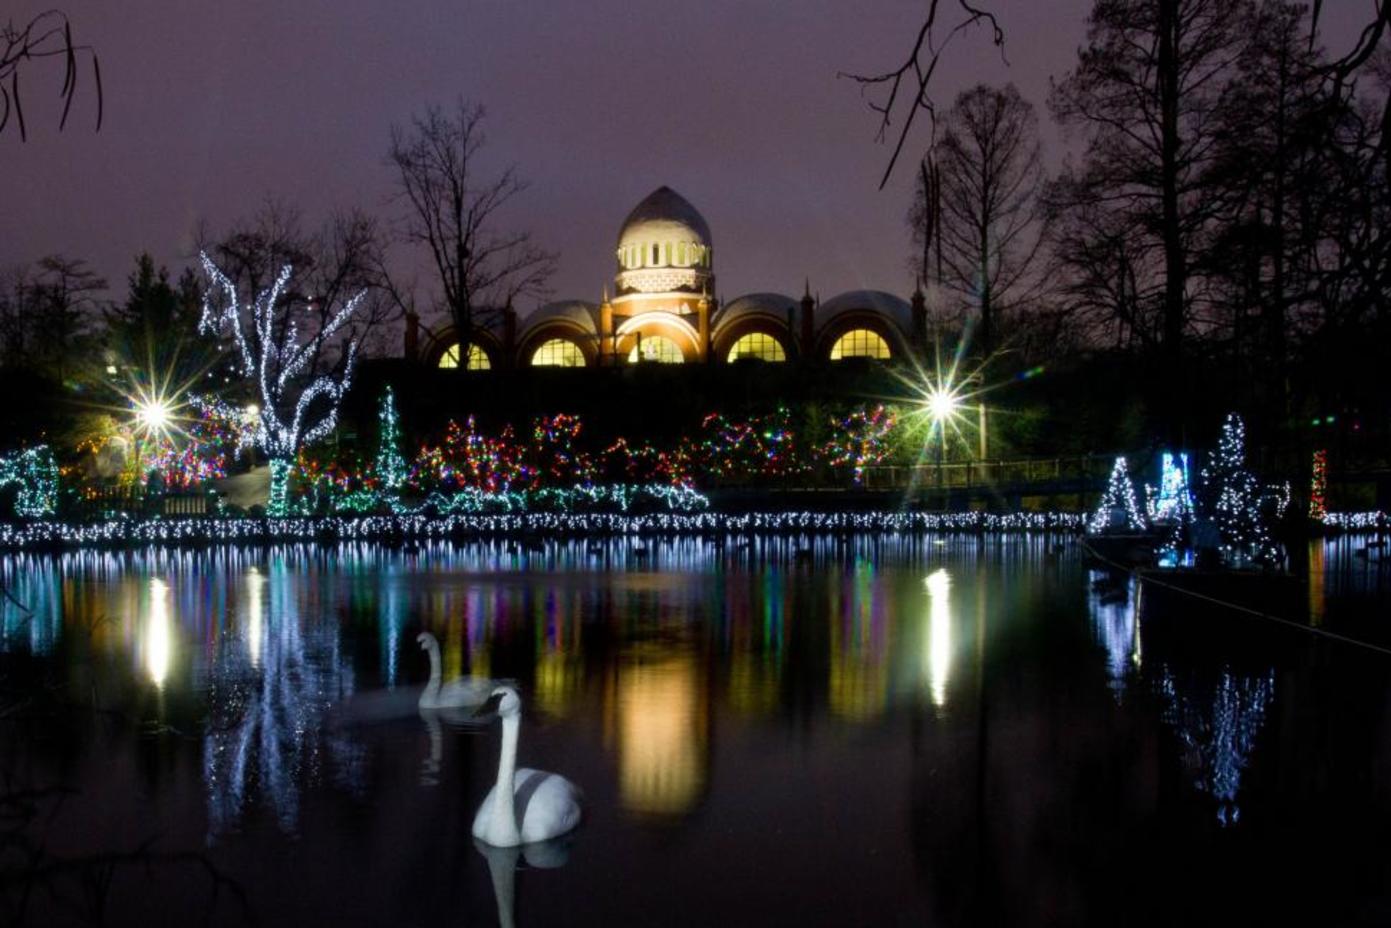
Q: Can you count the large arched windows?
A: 5